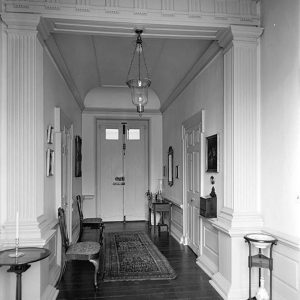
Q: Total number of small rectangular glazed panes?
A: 2